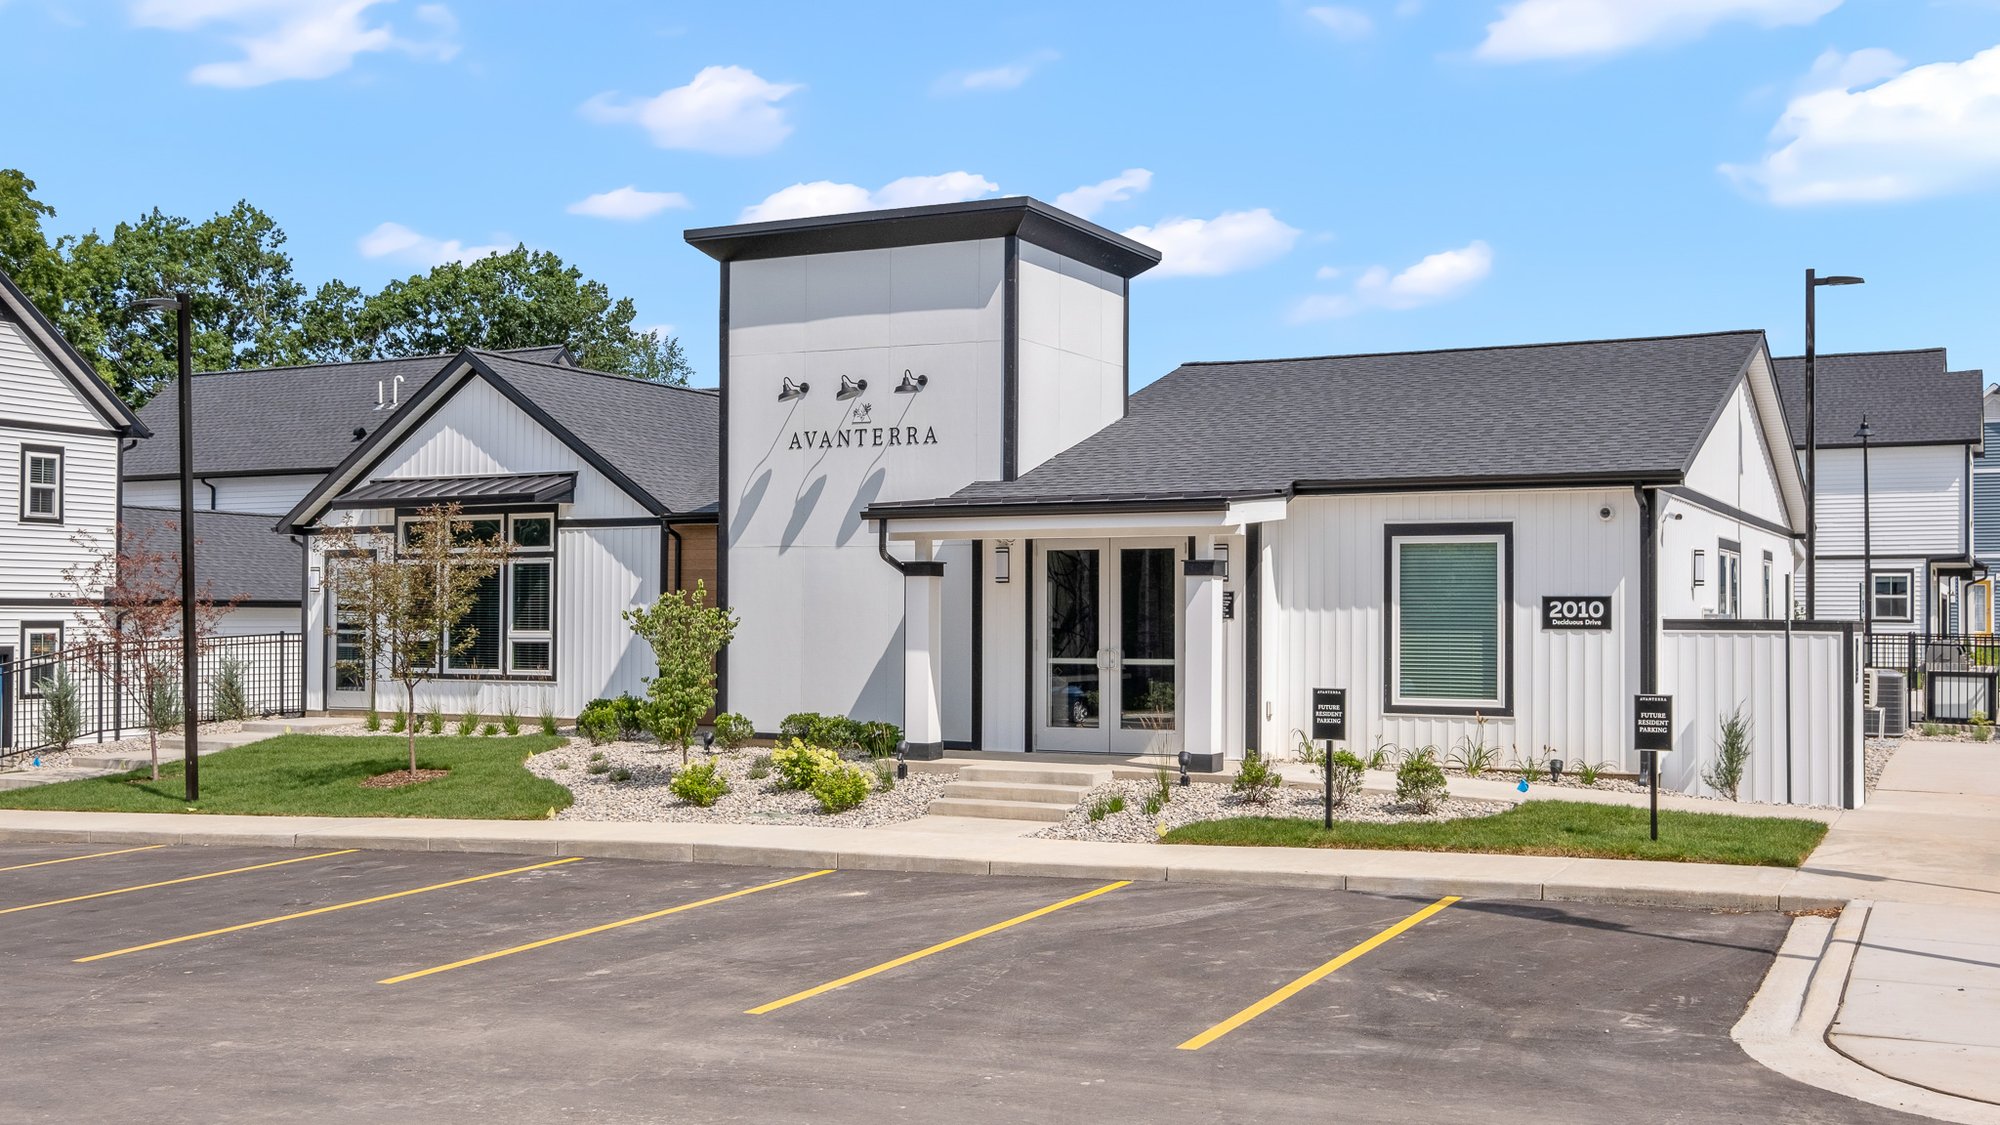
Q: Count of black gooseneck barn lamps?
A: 3